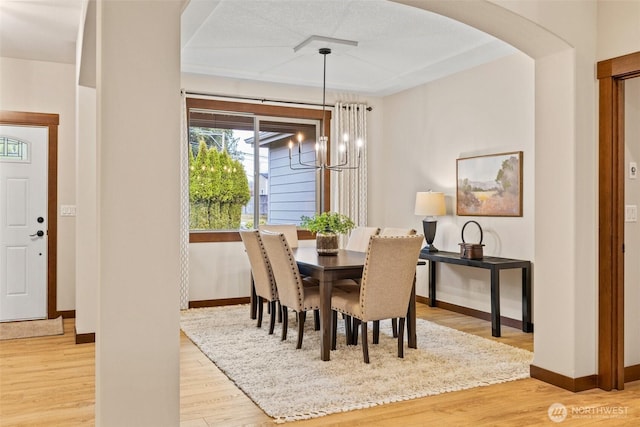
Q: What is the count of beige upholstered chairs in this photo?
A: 6